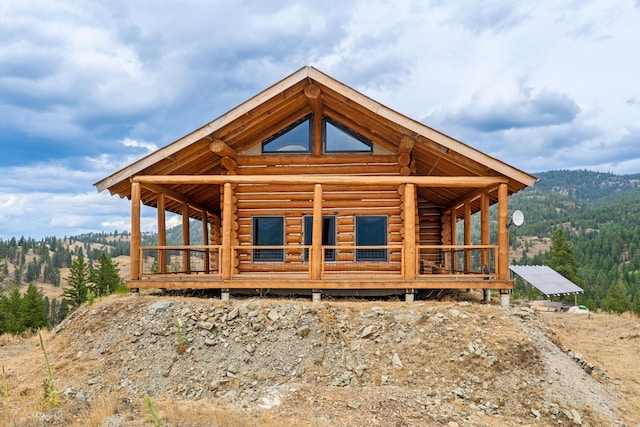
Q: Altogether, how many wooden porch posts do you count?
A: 11